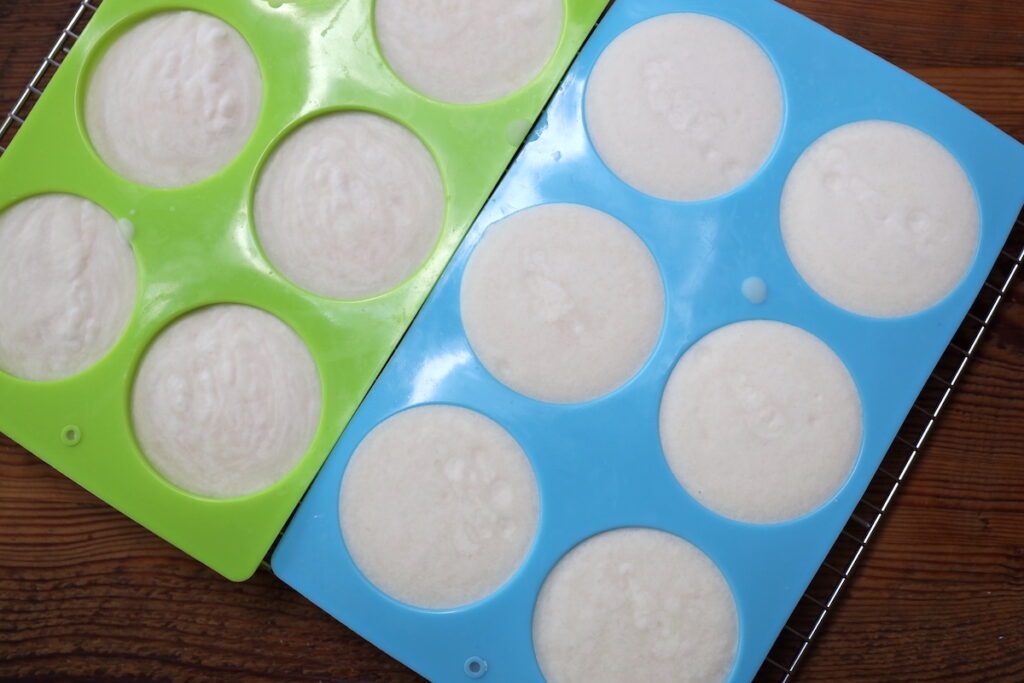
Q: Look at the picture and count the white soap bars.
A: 11